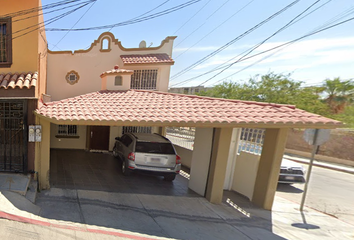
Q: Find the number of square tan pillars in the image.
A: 3